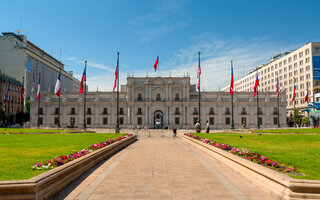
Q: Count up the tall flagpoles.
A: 12